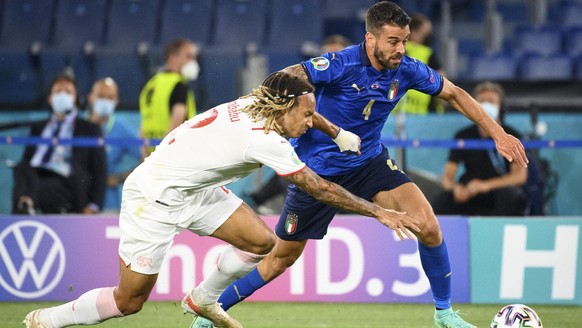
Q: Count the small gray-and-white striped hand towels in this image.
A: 0